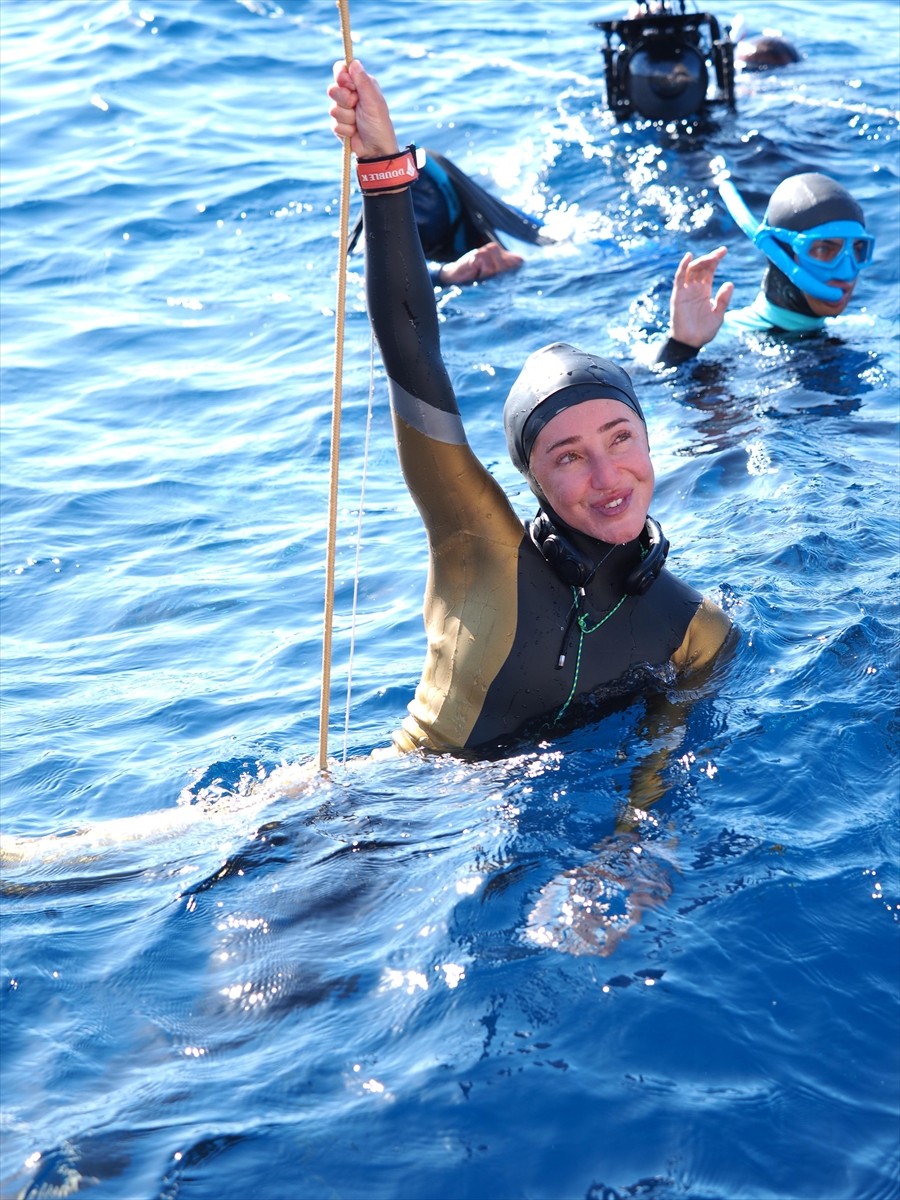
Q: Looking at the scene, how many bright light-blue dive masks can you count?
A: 1